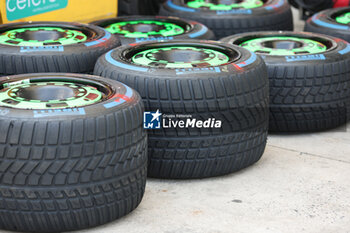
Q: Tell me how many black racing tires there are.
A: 7